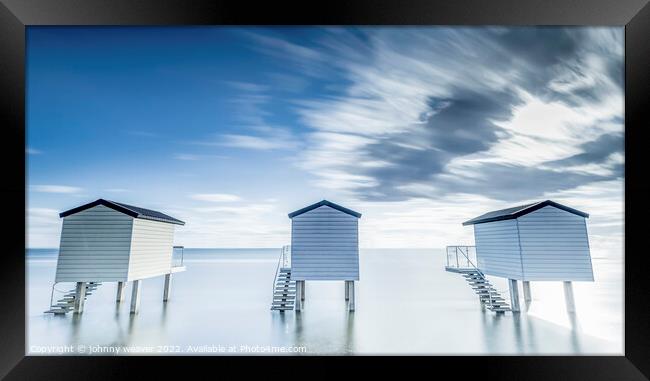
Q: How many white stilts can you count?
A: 11